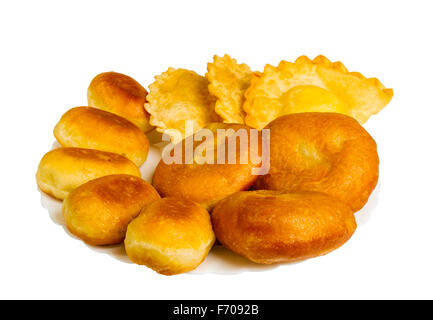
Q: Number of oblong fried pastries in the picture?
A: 5